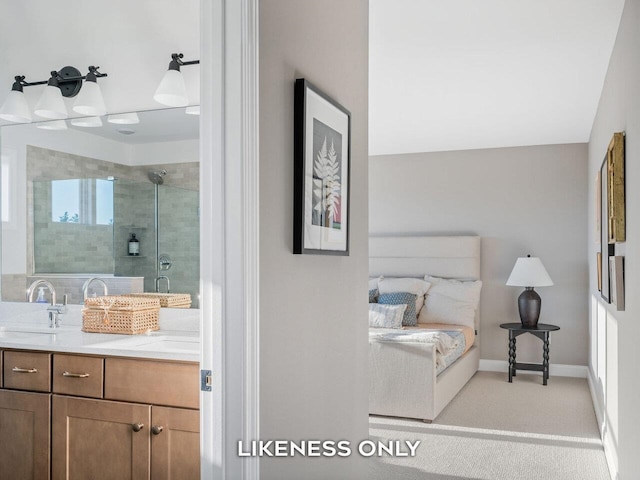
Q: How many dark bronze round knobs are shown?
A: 2